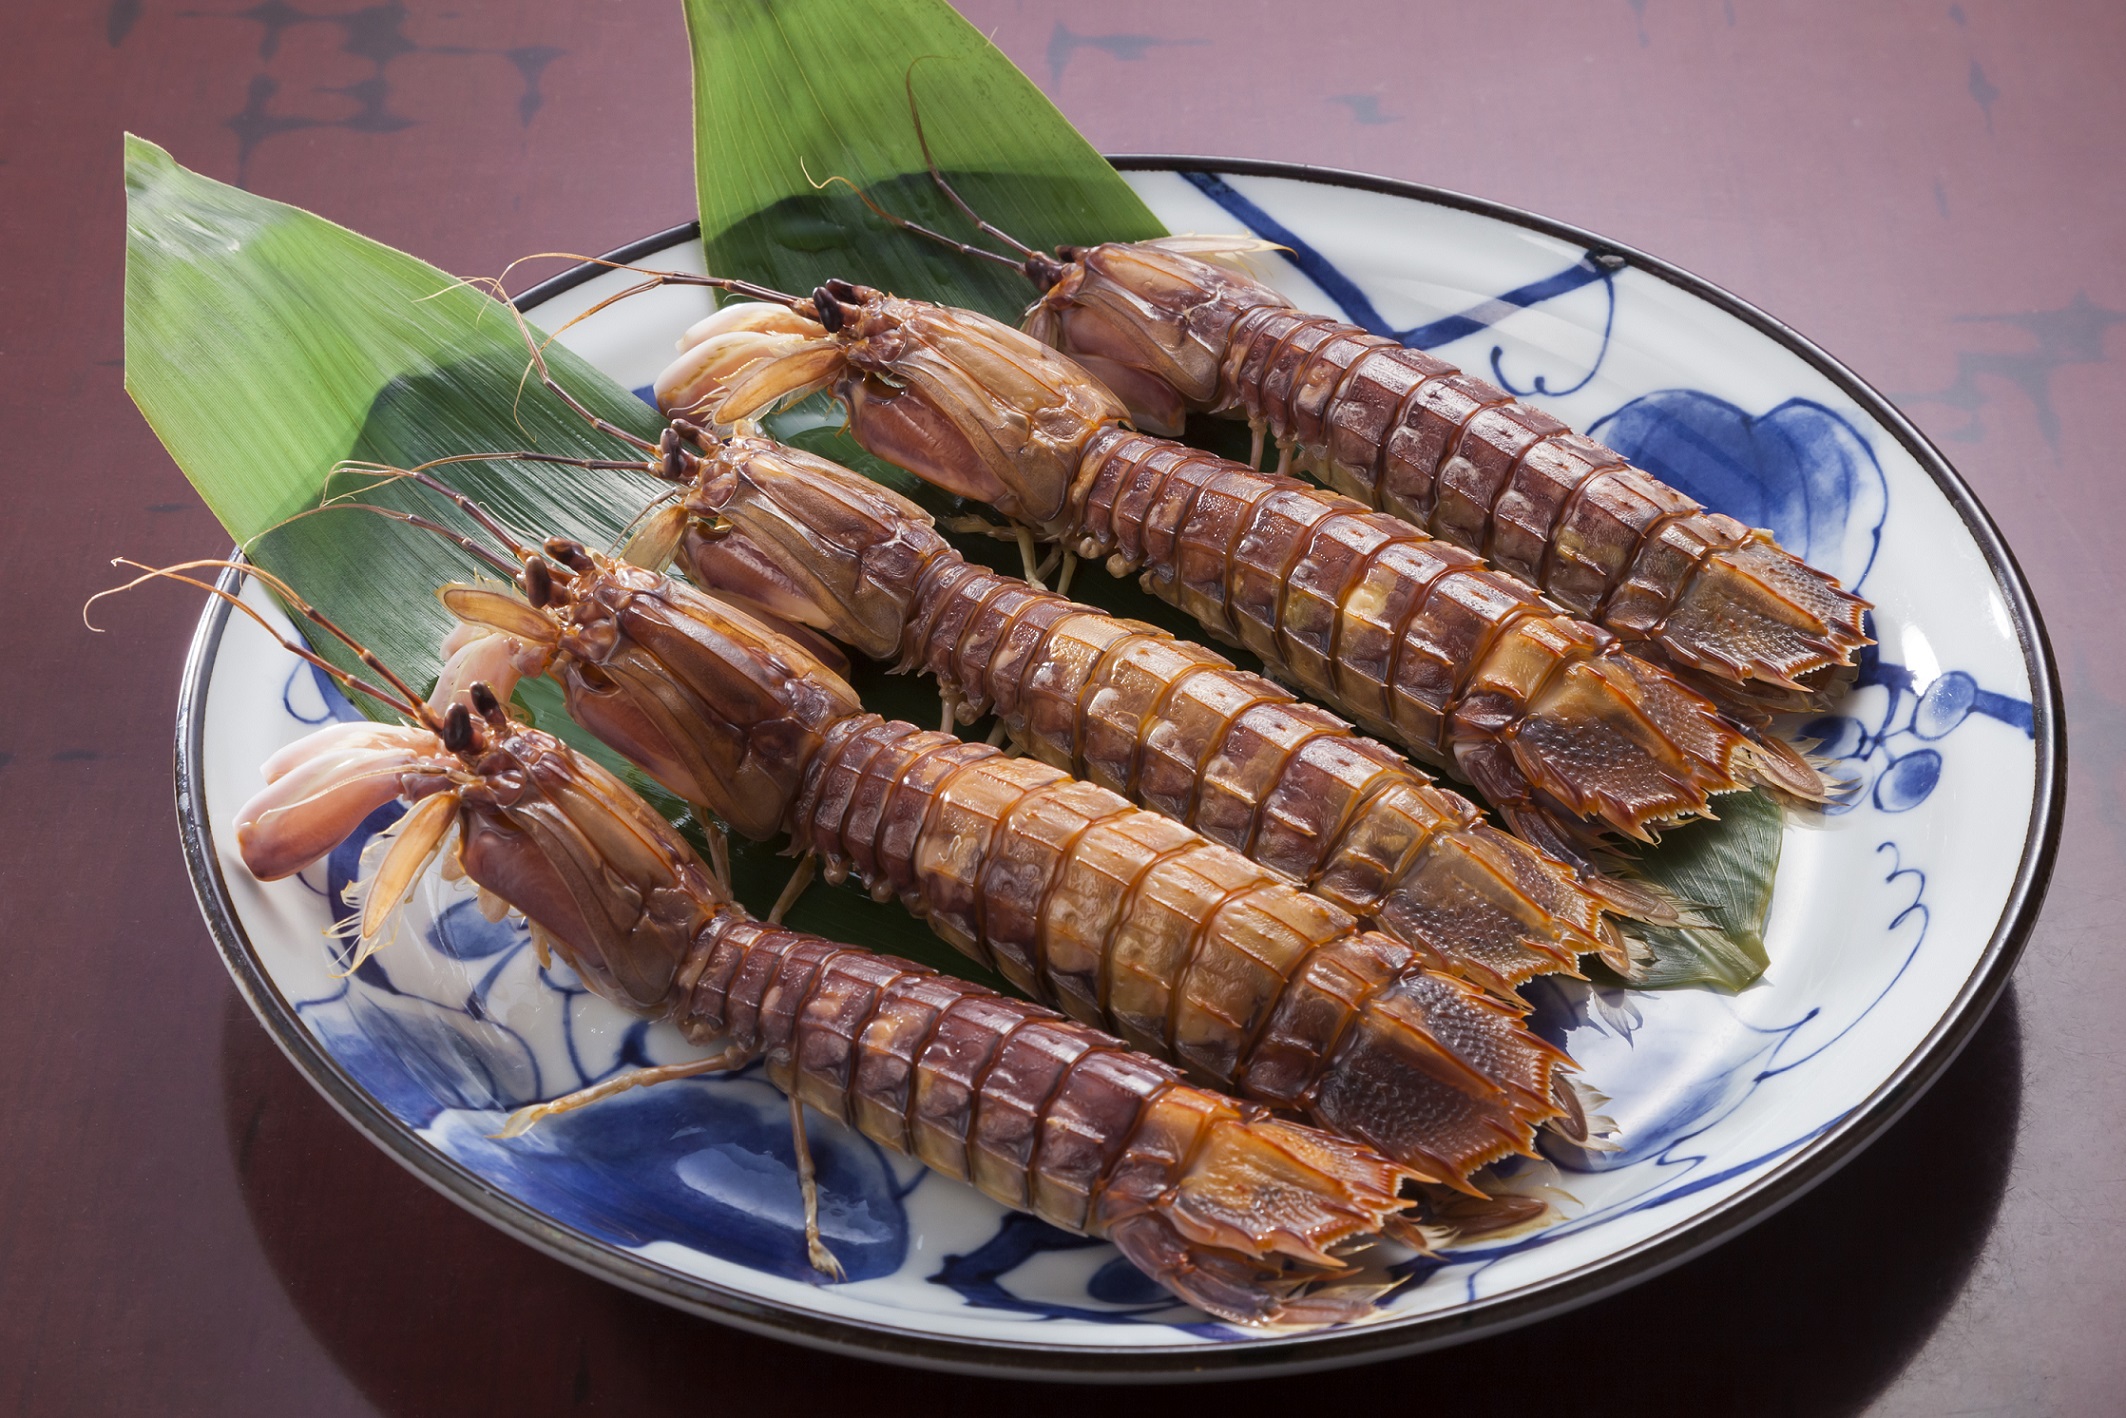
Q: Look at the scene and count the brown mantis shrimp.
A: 5